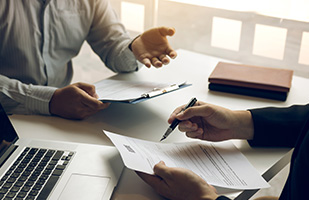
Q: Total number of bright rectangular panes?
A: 4